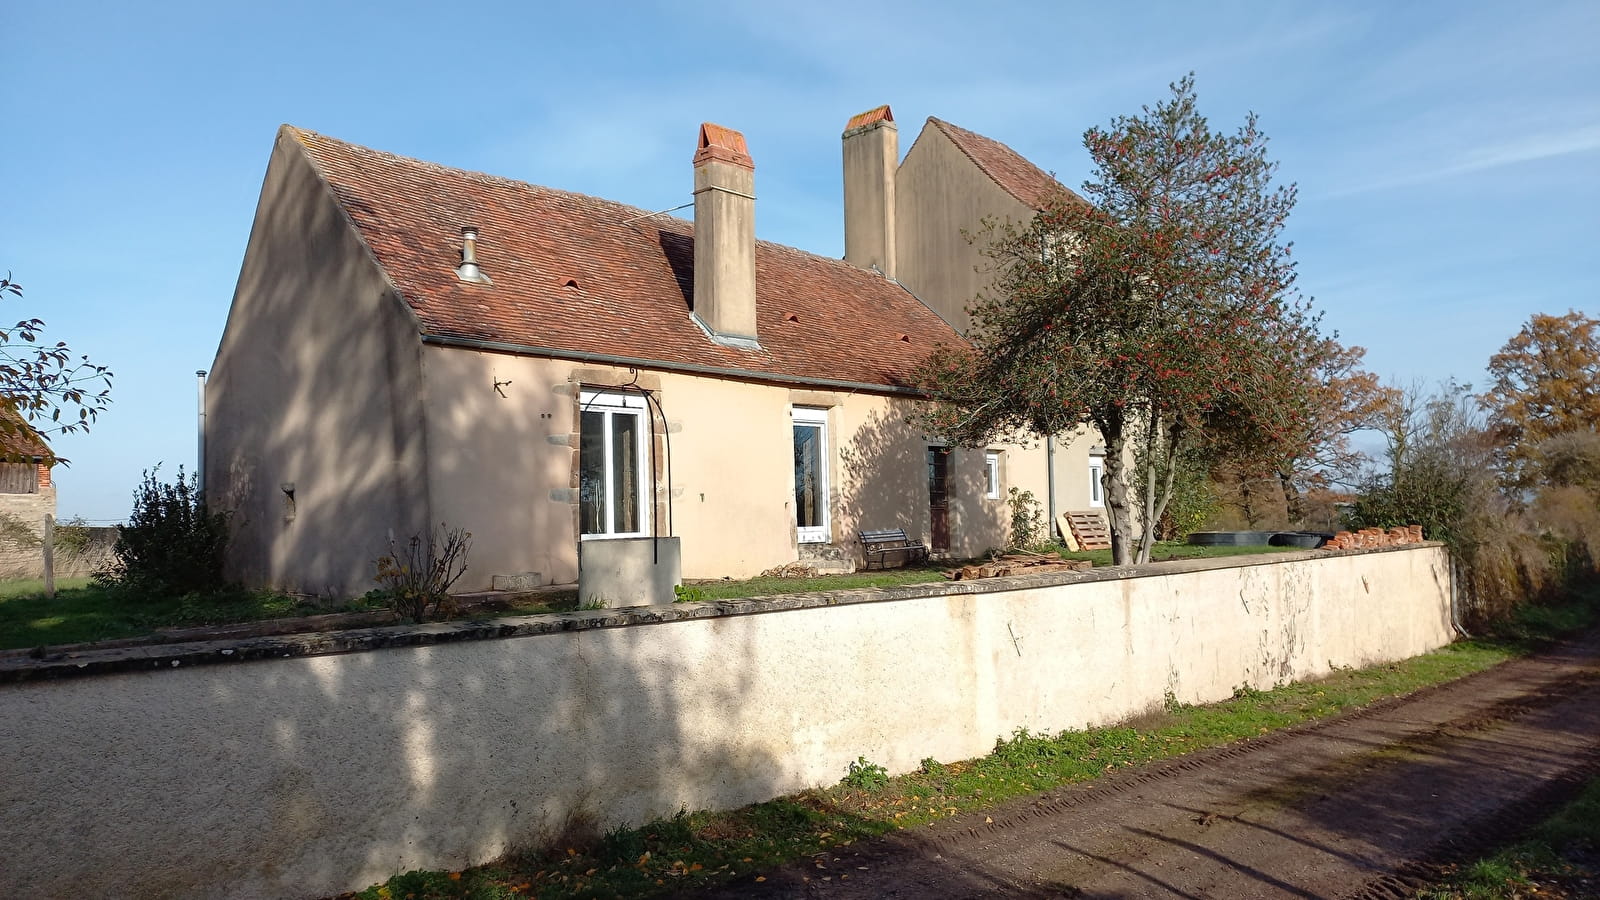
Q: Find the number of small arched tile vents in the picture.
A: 3